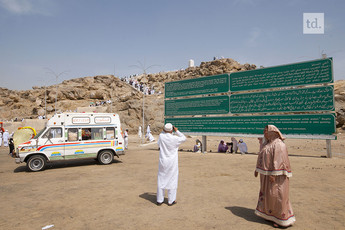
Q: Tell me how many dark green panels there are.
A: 5